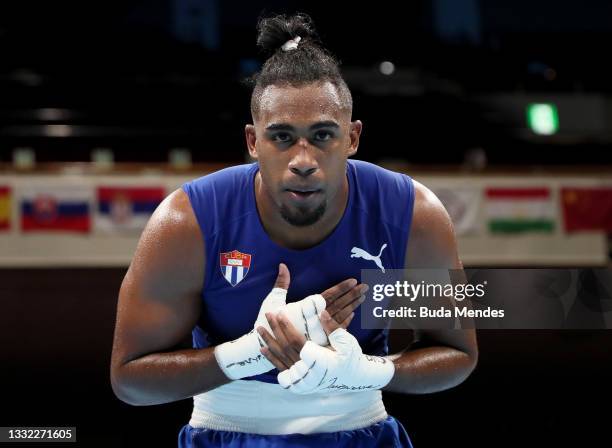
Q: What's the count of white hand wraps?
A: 2